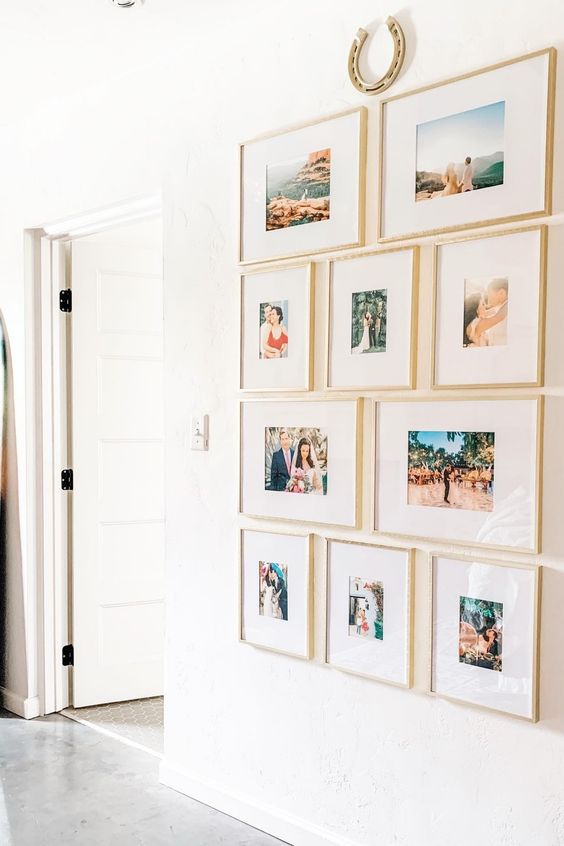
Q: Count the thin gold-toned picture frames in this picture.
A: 10